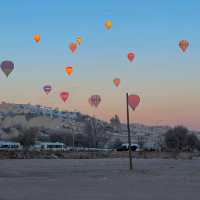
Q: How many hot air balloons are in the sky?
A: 13